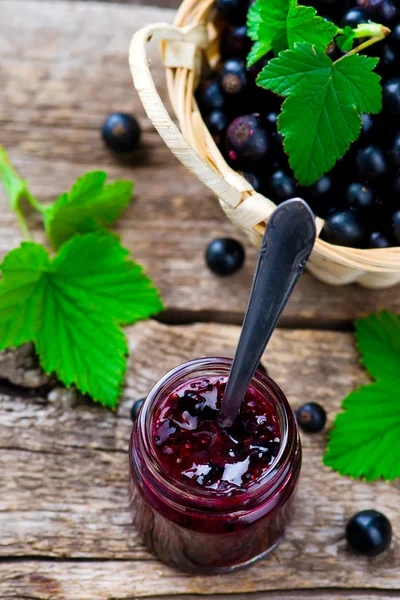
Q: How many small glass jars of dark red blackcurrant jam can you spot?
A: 1